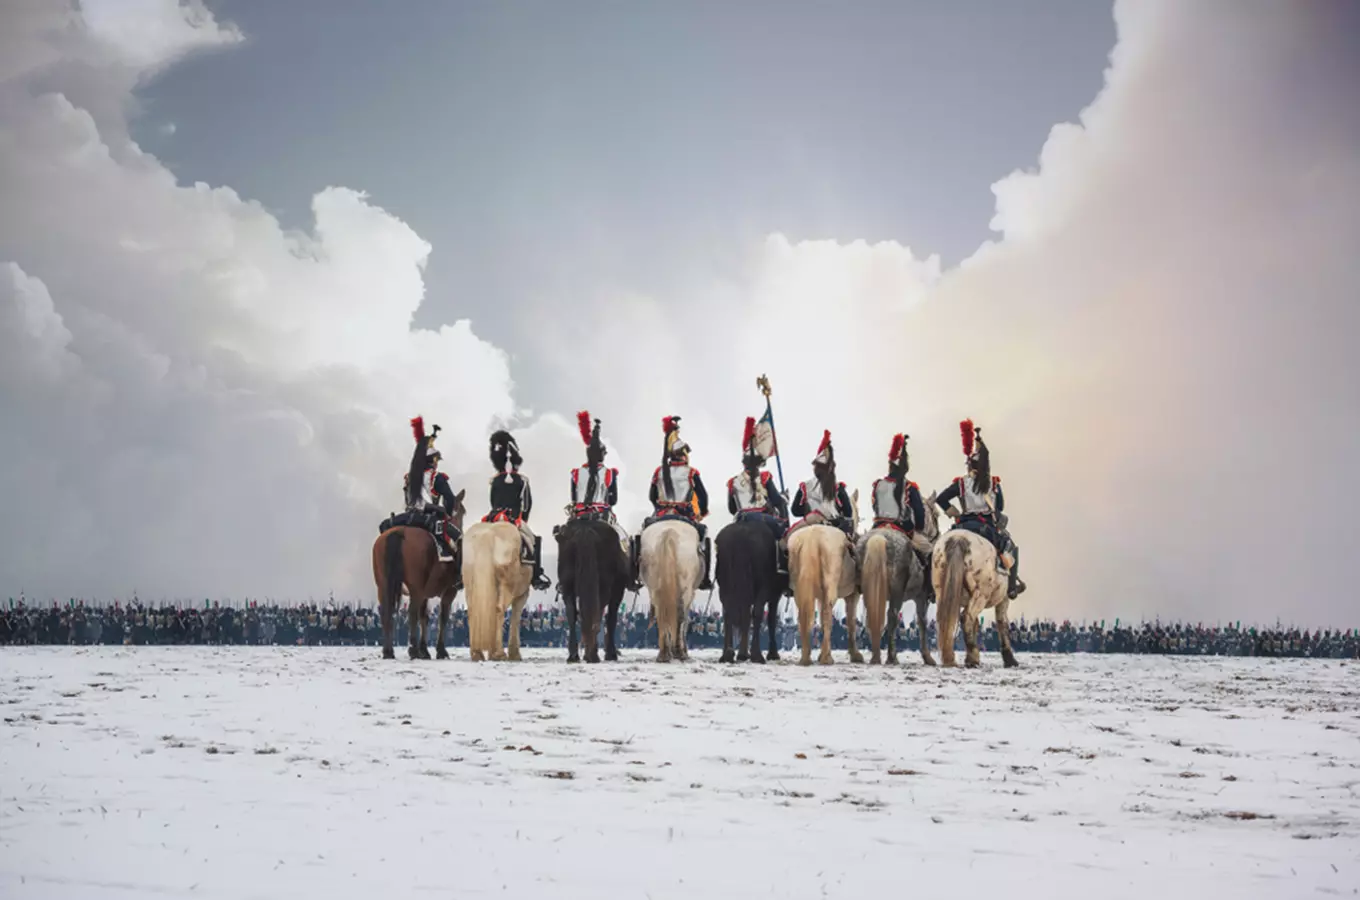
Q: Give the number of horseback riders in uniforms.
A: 8